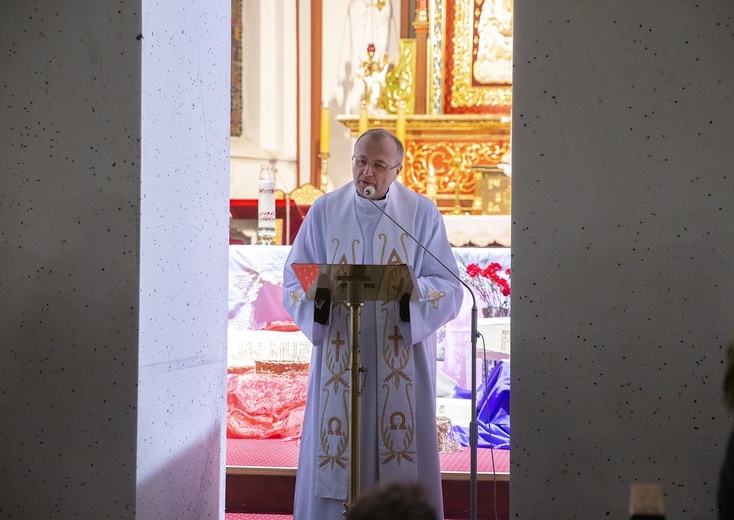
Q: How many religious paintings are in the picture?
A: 1